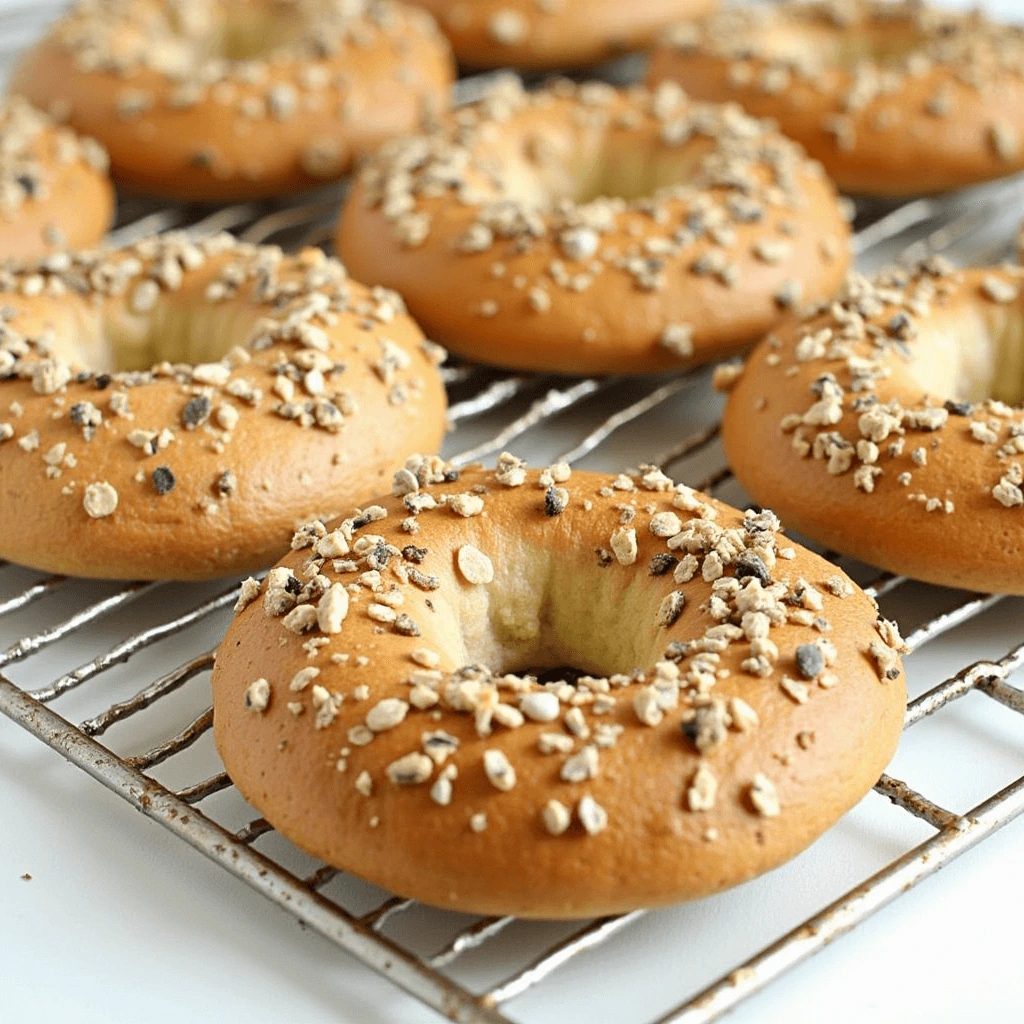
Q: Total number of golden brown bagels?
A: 8